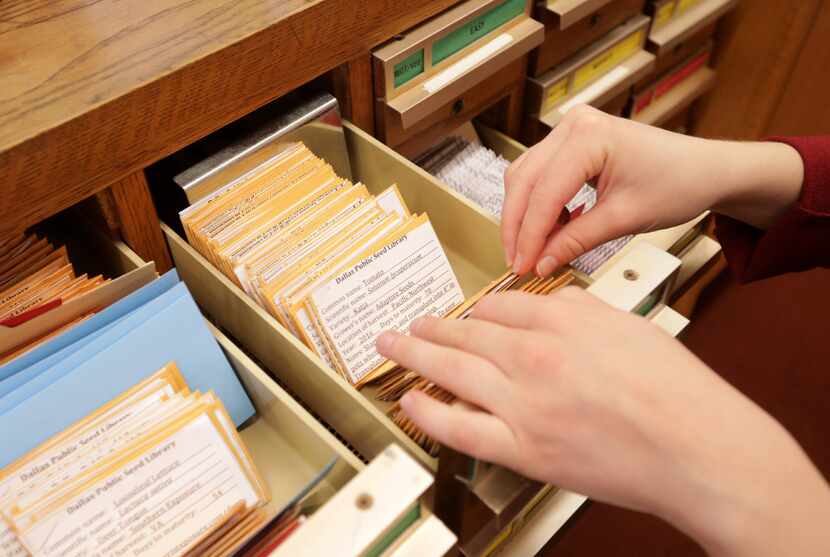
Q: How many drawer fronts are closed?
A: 5